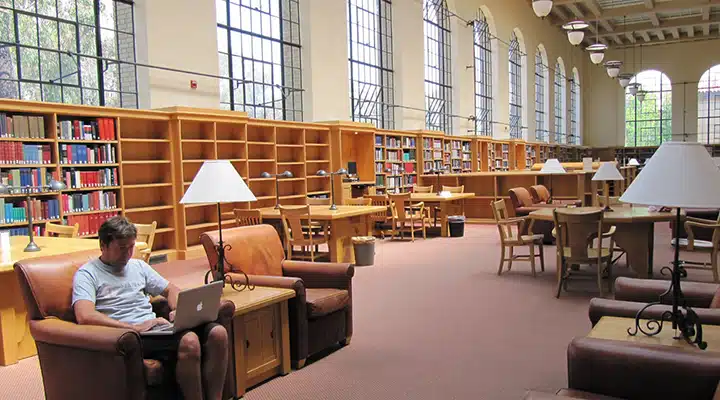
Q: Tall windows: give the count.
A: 11